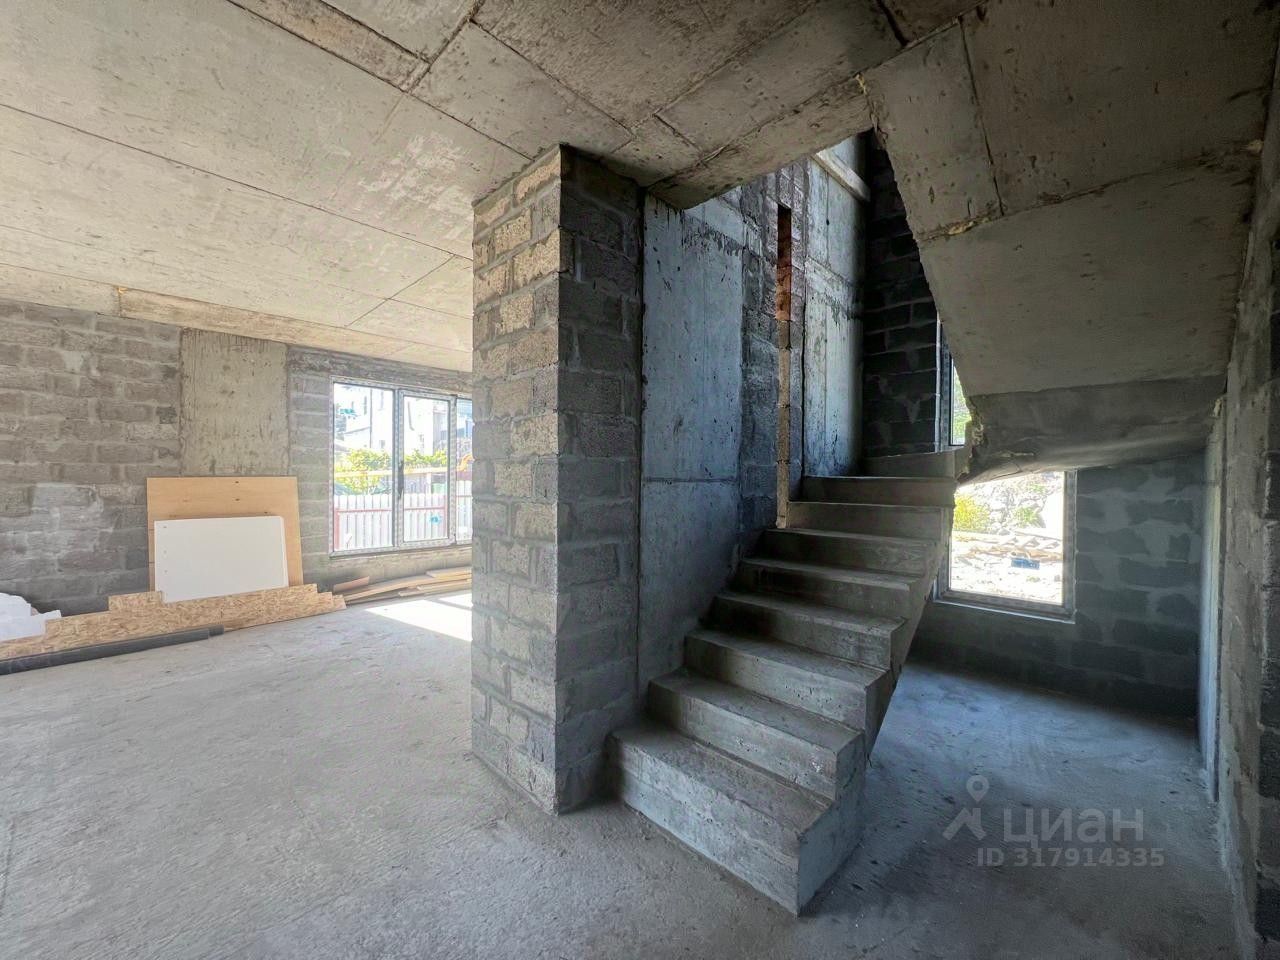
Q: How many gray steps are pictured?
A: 9